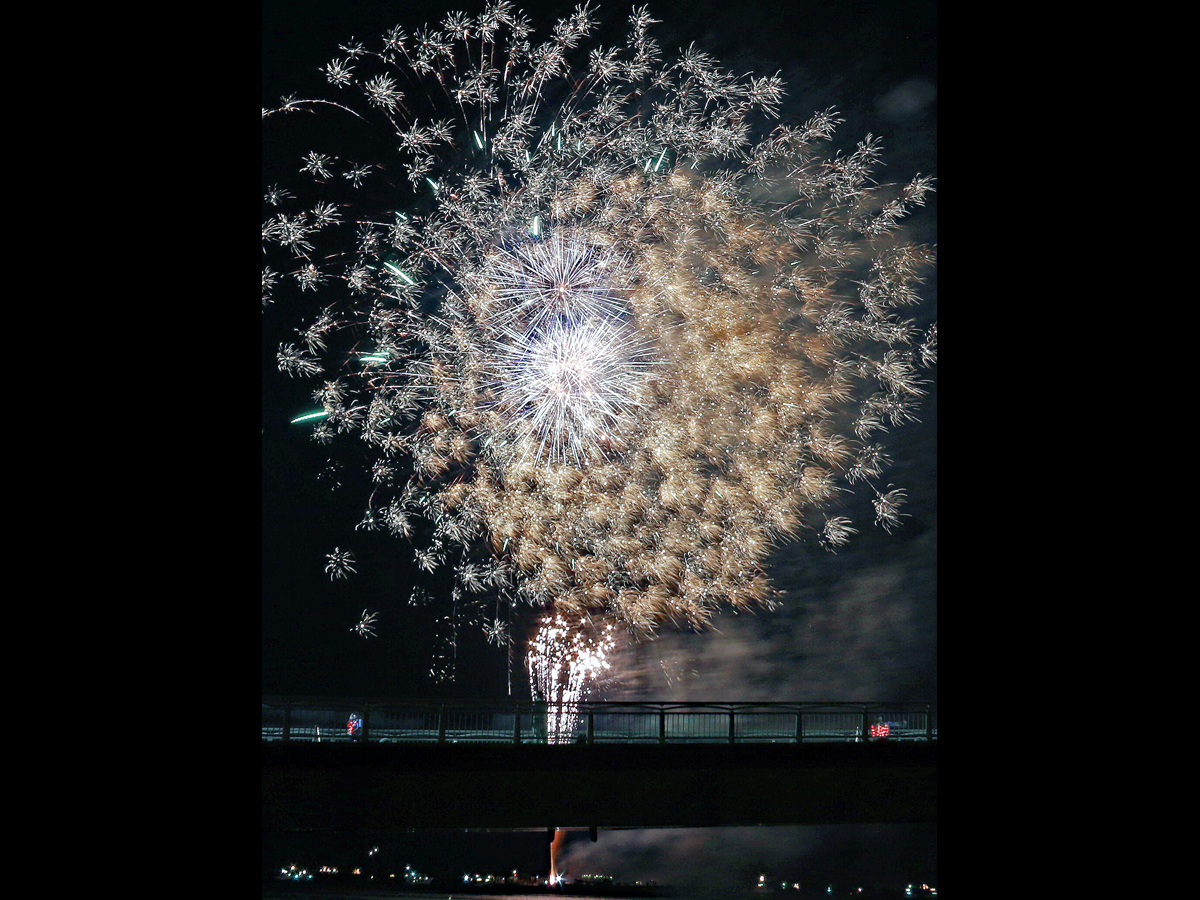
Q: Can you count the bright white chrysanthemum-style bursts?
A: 2